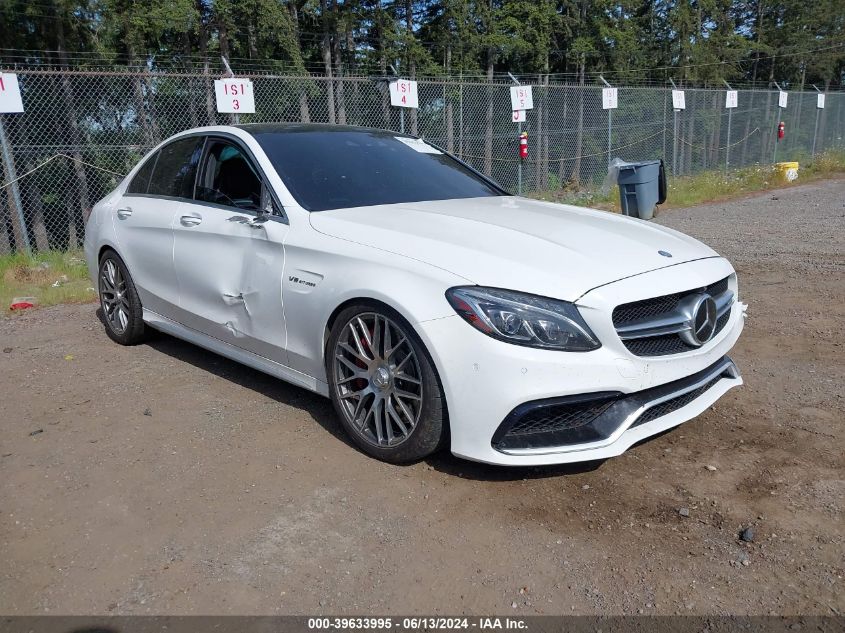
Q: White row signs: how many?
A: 9